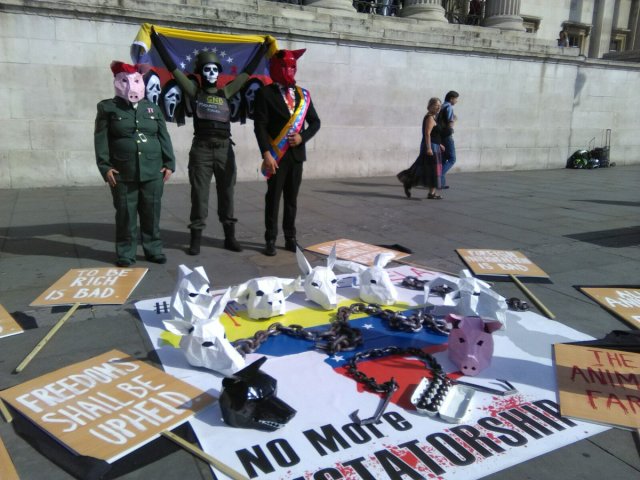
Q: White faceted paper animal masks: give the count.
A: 6